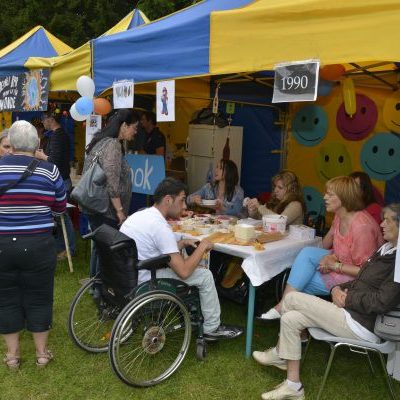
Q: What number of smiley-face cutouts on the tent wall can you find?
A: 6